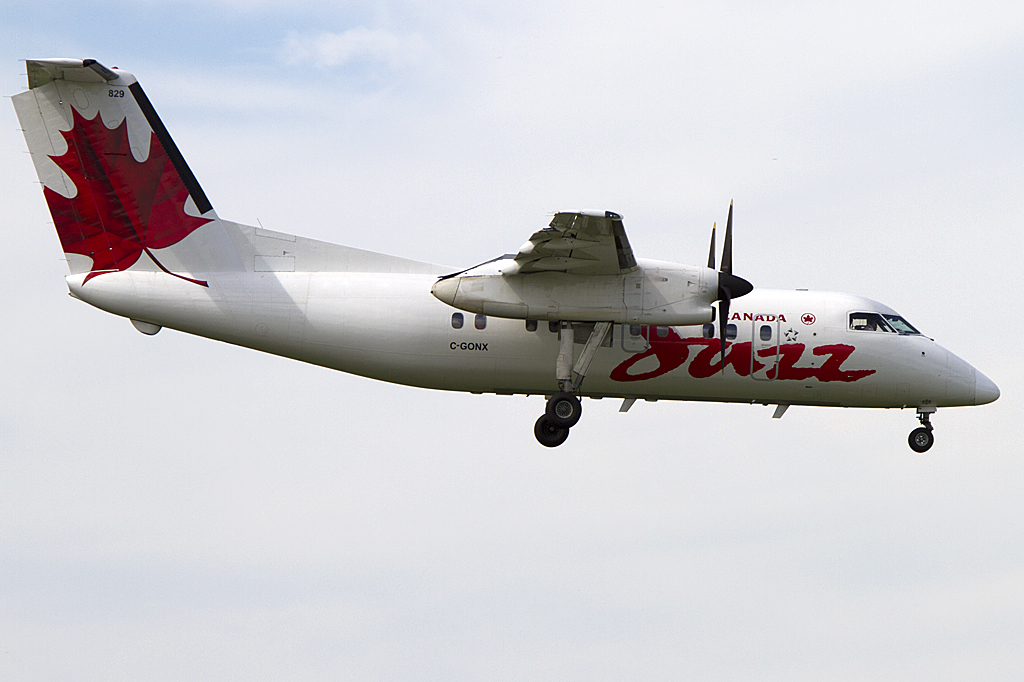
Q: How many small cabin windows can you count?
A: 9